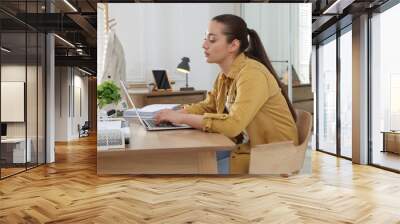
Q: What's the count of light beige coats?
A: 1